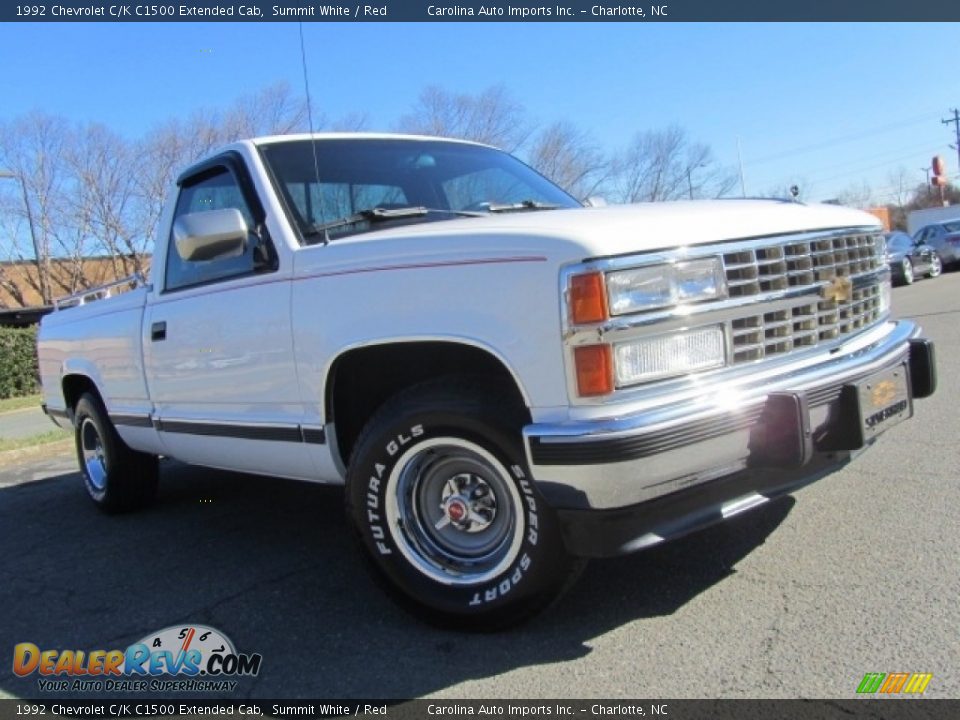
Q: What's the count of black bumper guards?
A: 2